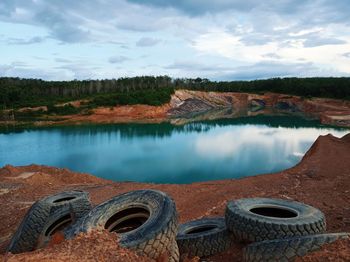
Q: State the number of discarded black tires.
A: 6